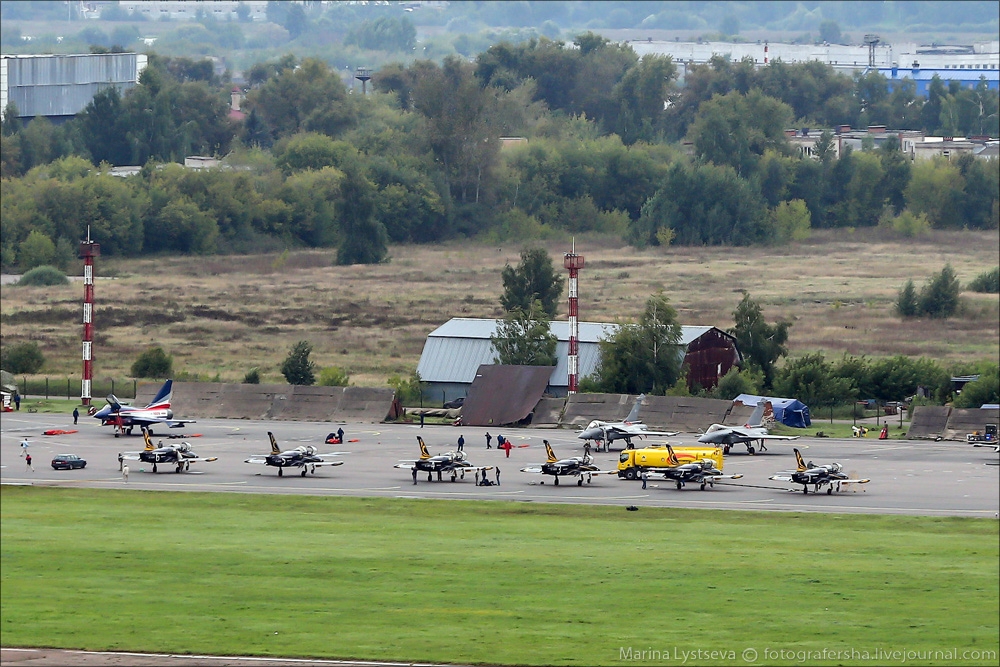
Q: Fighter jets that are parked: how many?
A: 9